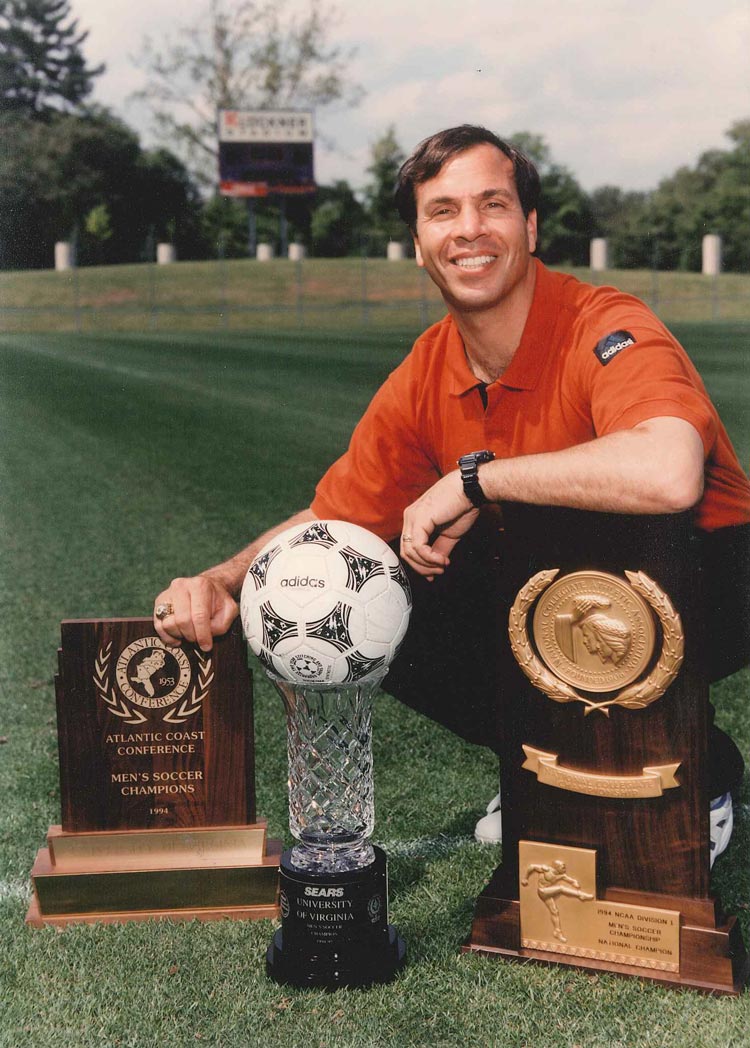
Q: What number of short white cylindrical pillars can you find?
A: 7